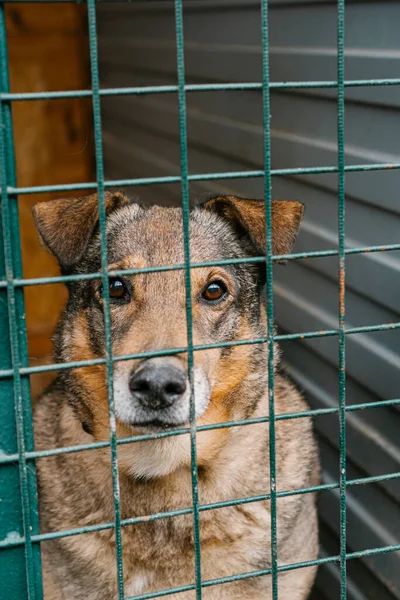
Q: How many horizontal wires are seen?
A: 7